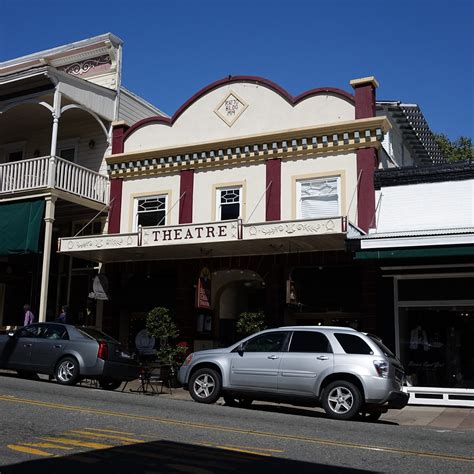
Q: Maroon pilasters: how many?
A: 4